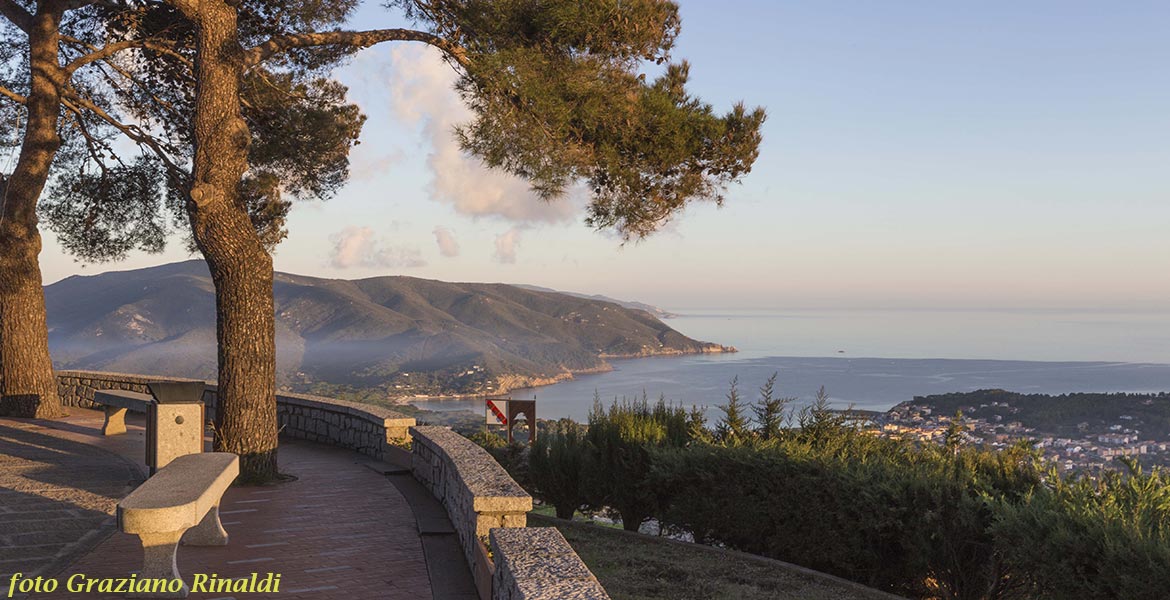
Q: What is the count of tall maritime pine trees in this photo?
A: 2